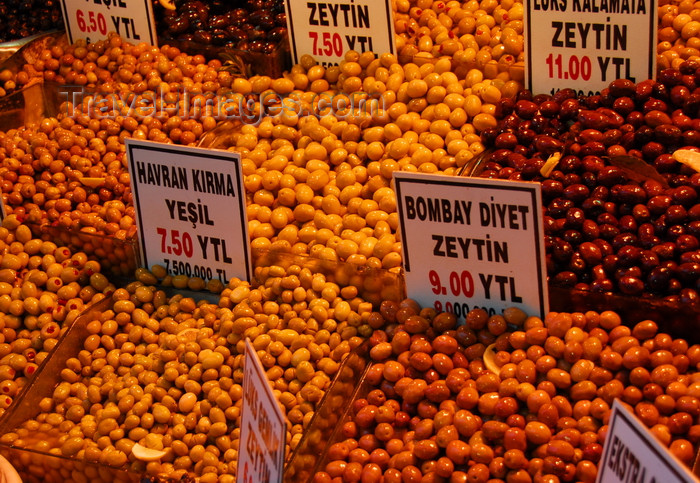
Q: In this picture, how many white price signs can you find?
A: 7